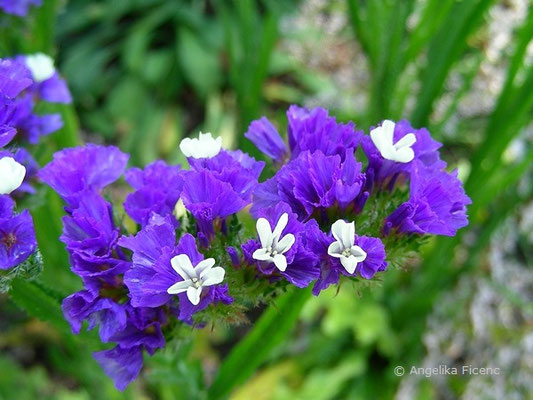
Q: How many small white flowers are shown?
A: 7